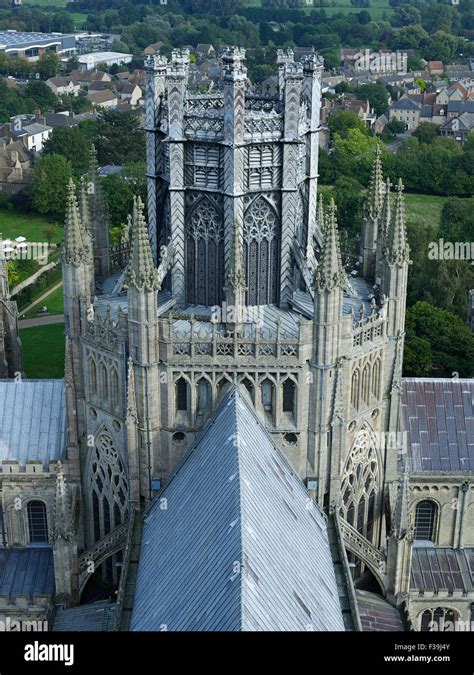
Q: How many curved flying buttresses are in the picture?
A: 2